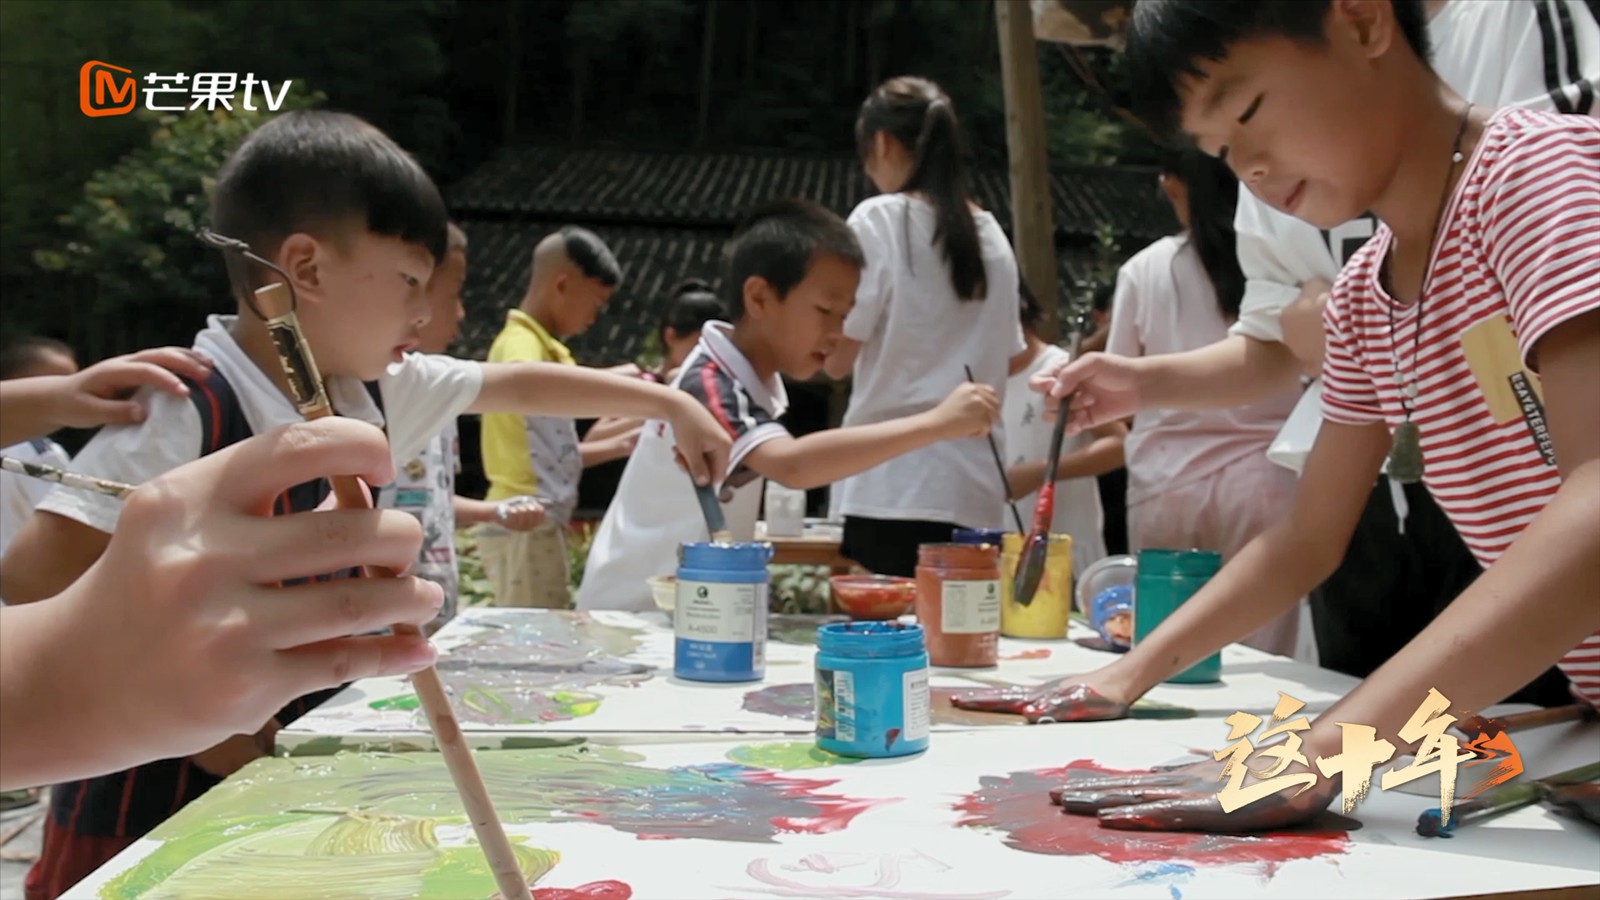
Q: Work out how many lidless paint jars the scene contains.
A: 6